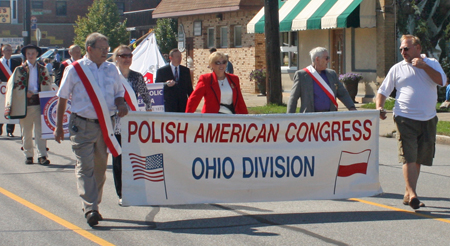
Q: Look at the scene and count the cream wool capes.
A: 1